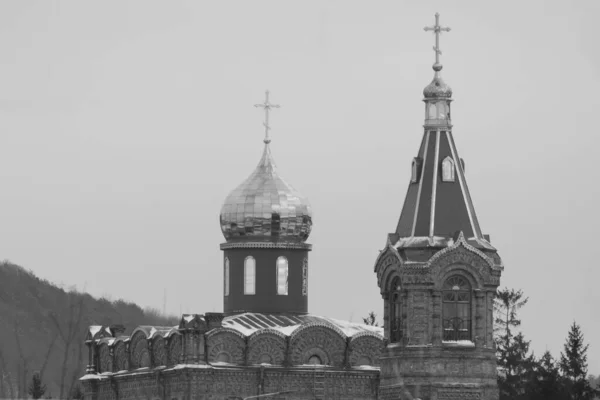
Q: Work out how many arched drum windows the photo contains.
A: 4